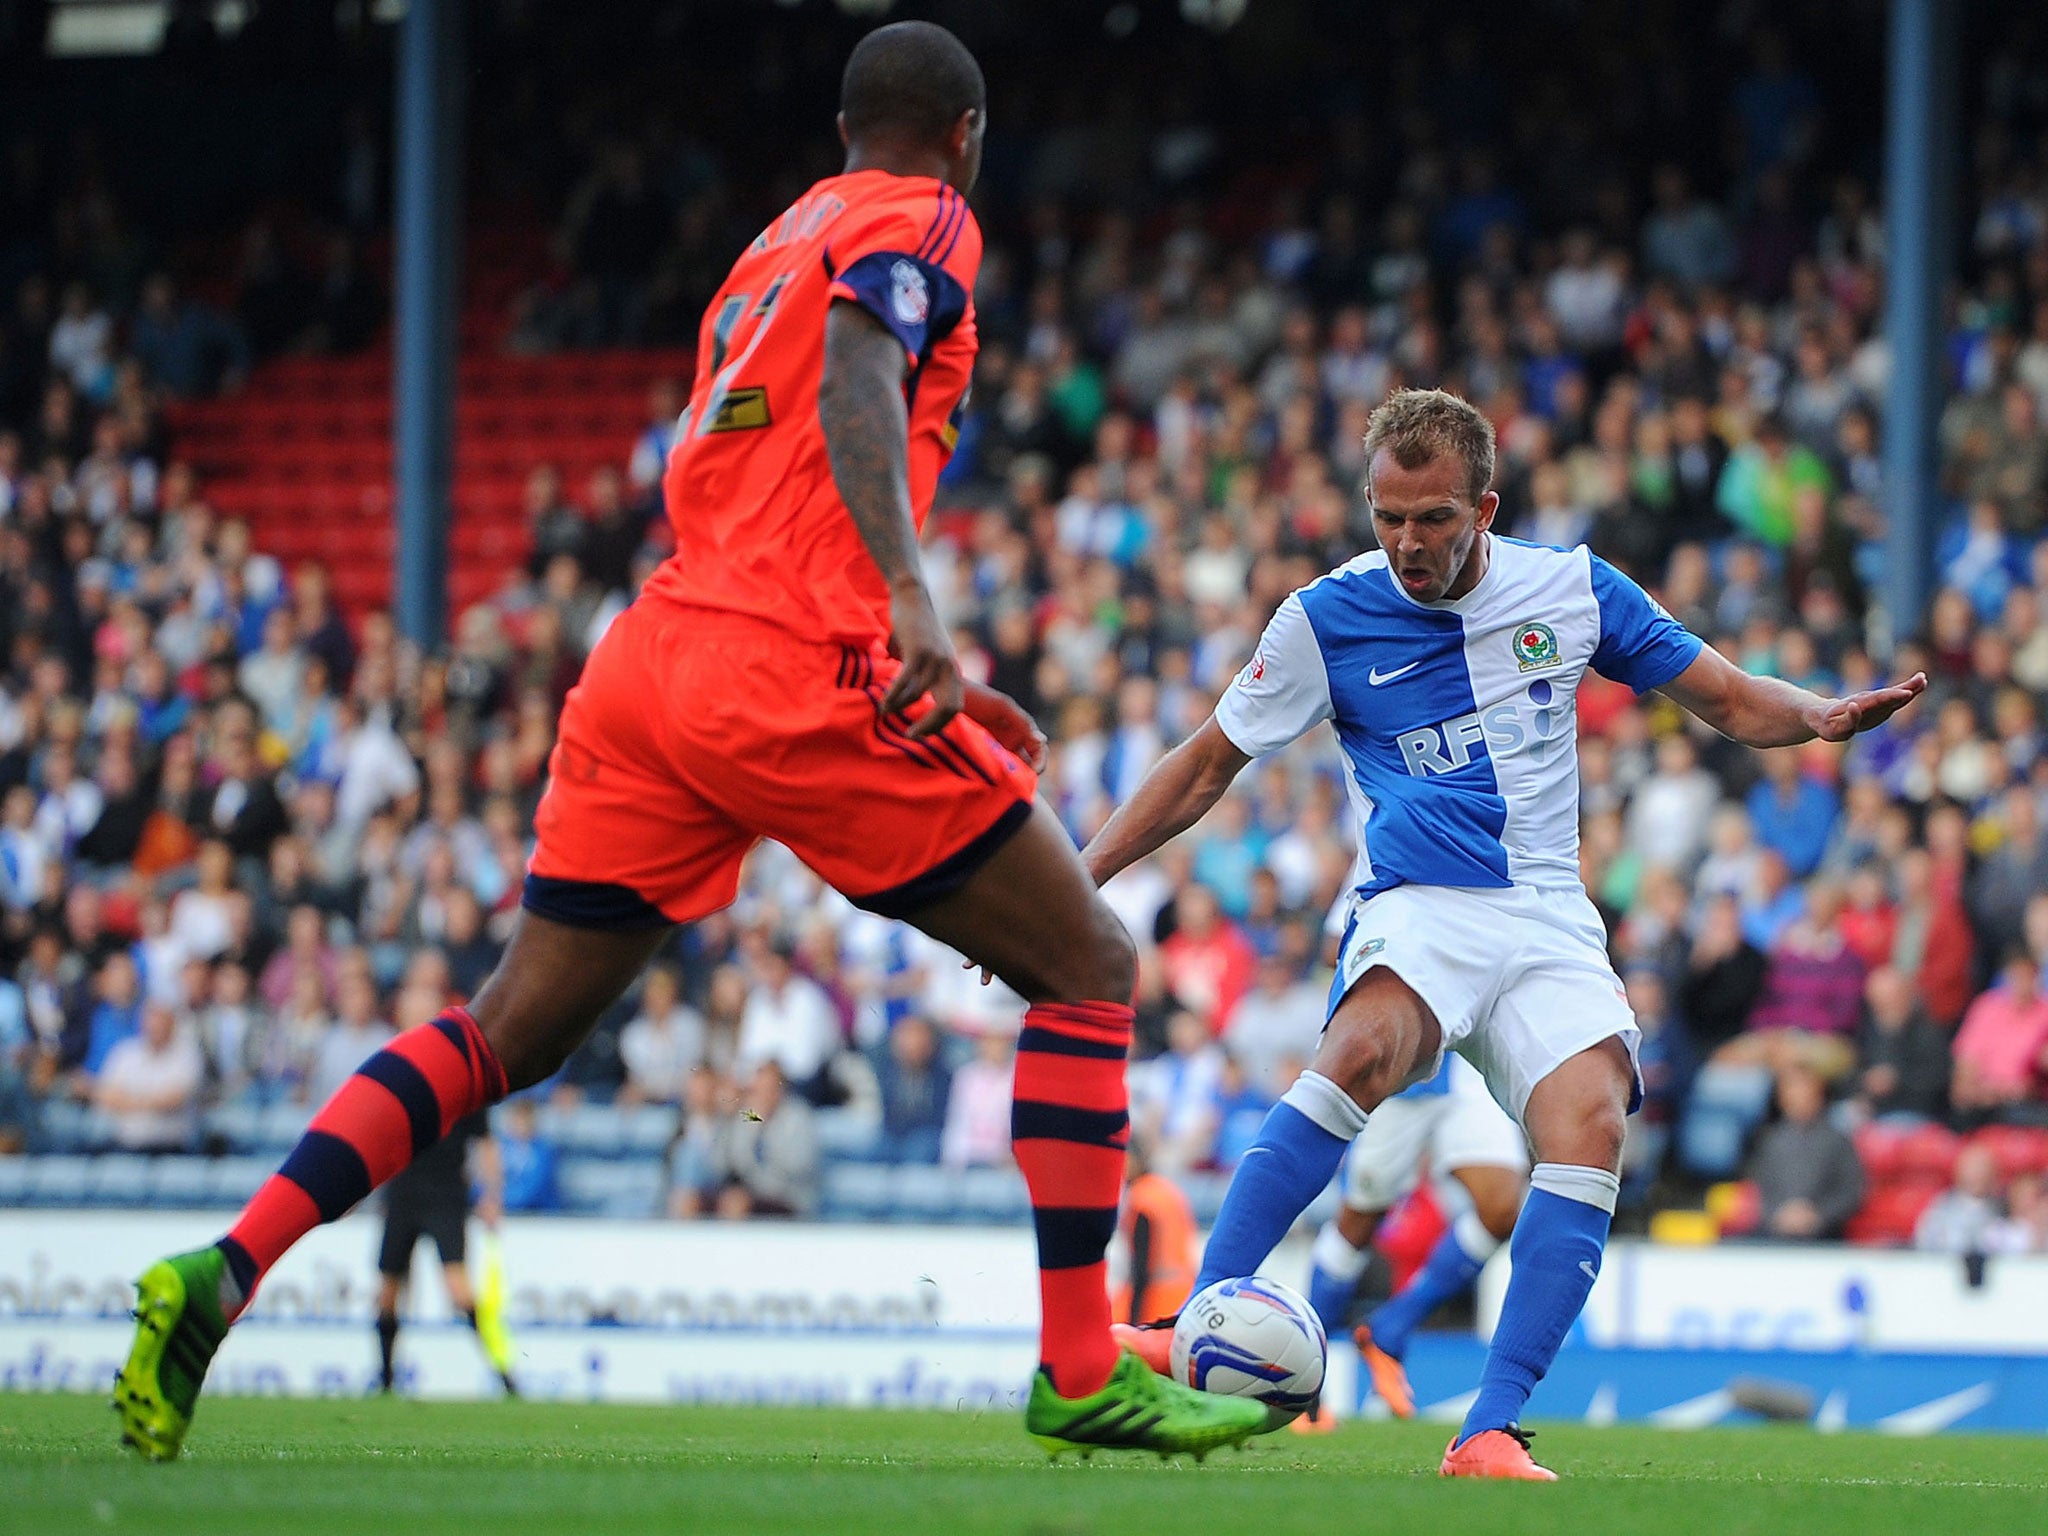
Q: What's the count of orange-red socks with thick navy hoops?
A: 2